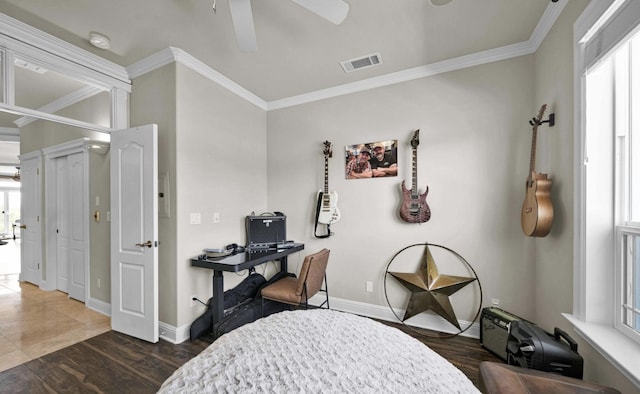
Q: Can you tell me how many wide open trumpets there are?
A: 0